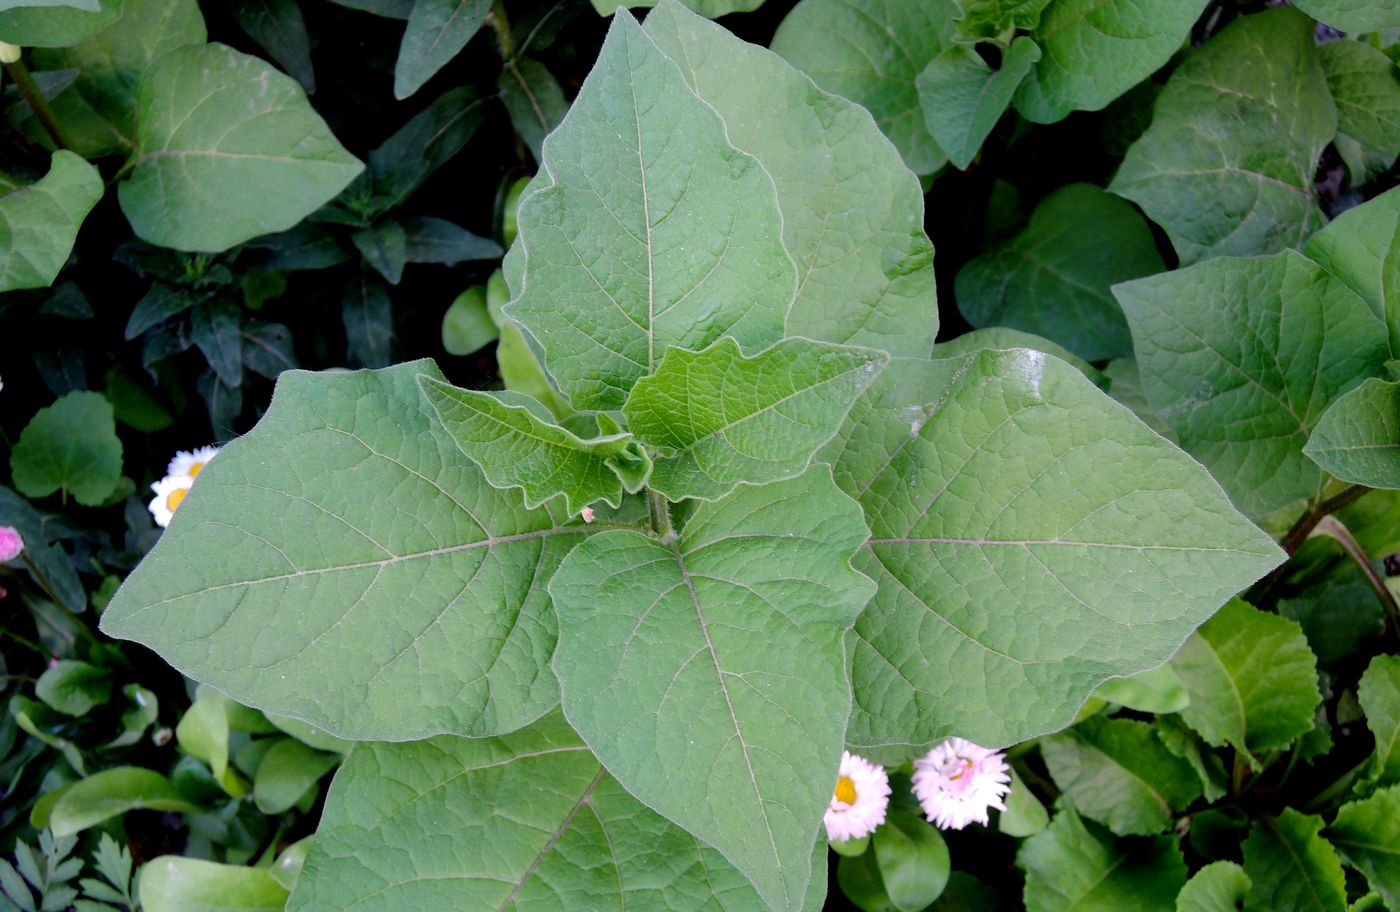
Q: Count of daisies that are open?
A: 4